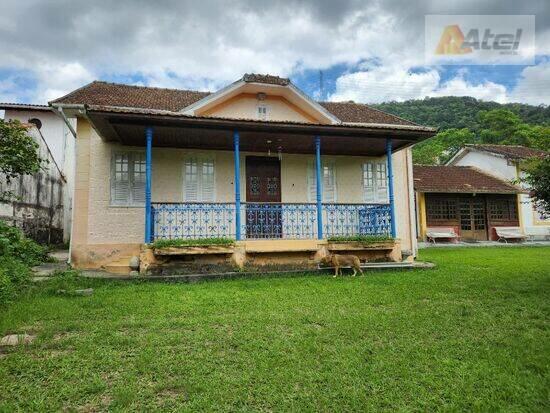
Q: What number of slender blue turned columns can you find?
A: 4